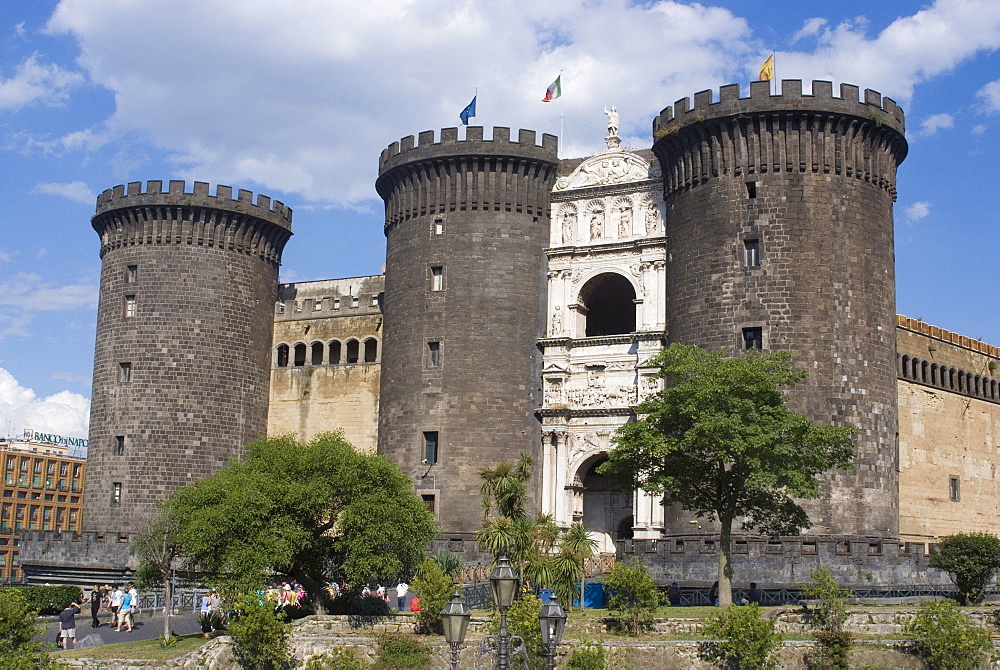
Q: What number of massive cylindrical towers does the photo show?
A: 3